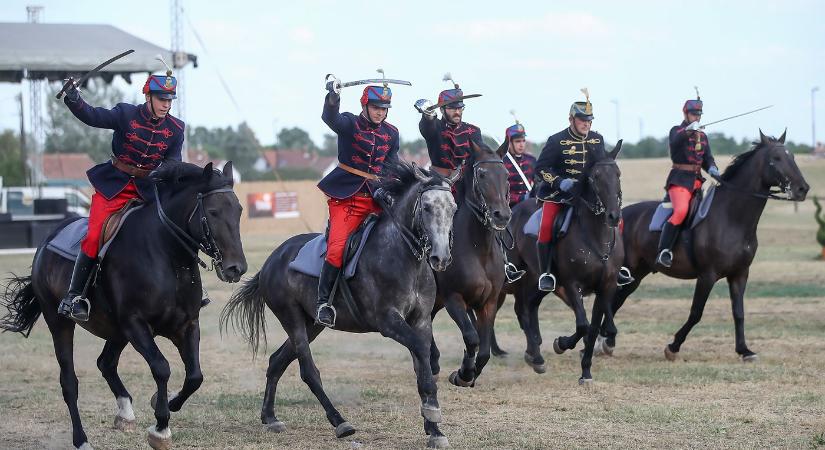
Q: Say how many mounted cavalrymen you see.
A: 6